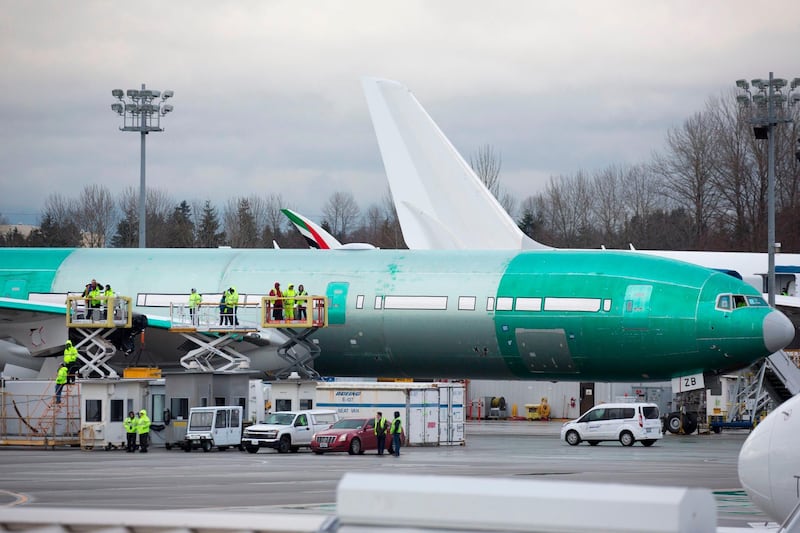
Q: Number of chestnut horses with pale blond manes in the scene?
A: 0